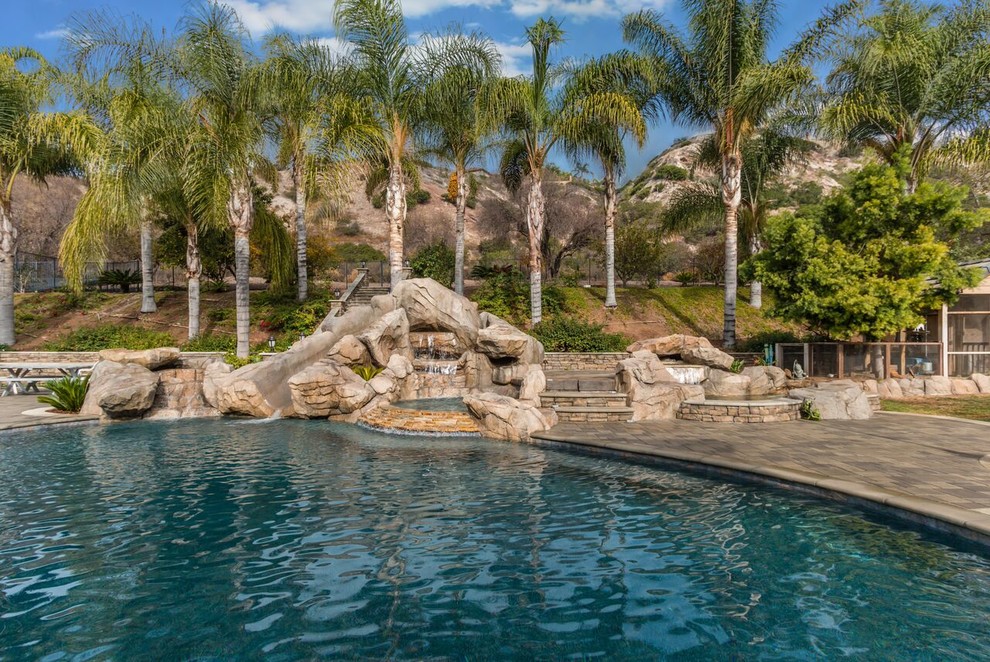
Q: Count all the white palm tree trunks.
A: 11